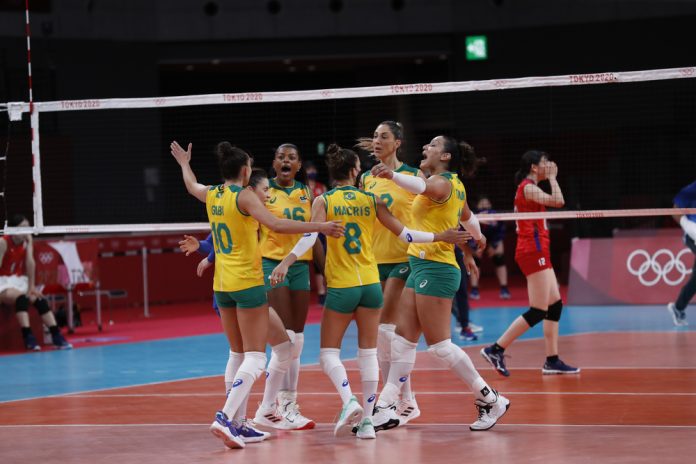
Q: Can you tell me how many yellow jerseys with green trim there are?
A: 5